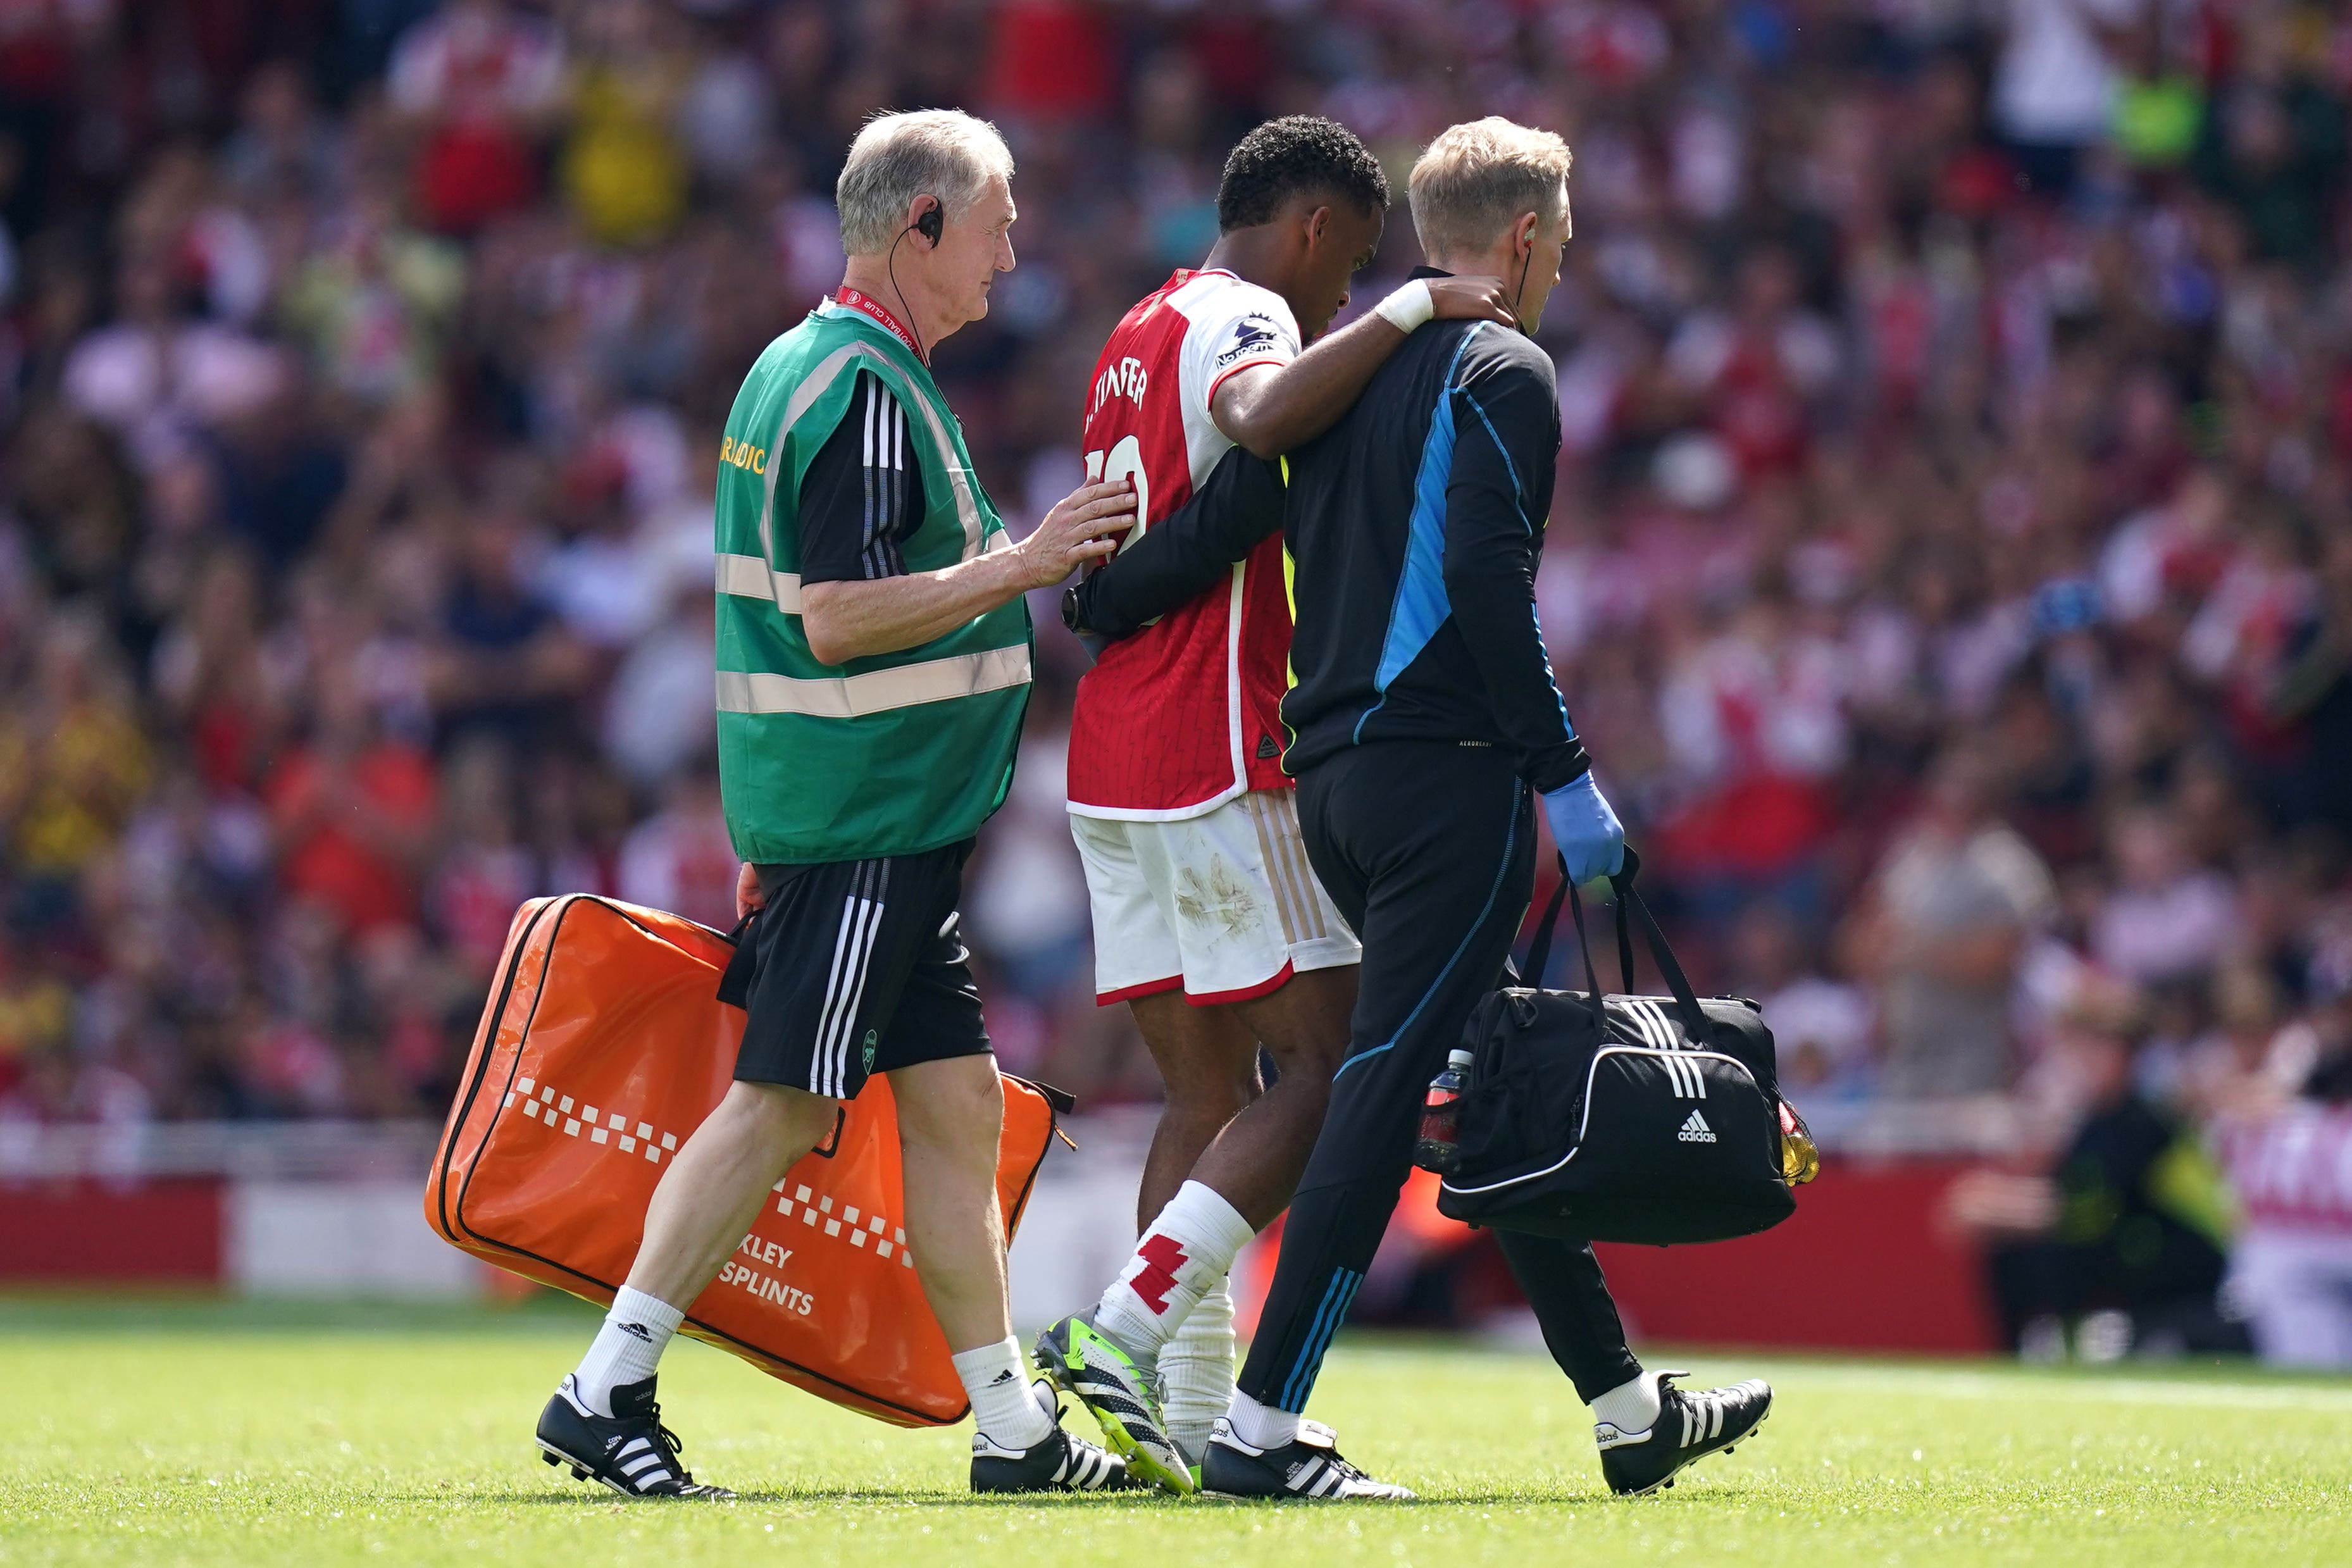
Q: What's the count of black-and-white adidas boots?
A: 4